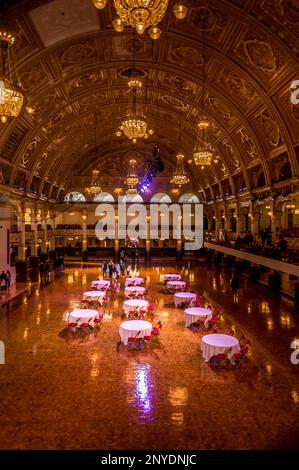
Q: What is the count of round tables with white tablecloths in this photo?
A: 12